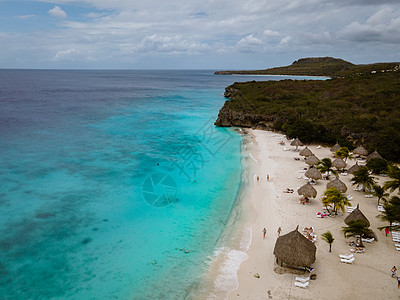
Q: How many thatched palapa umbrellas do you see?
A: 13